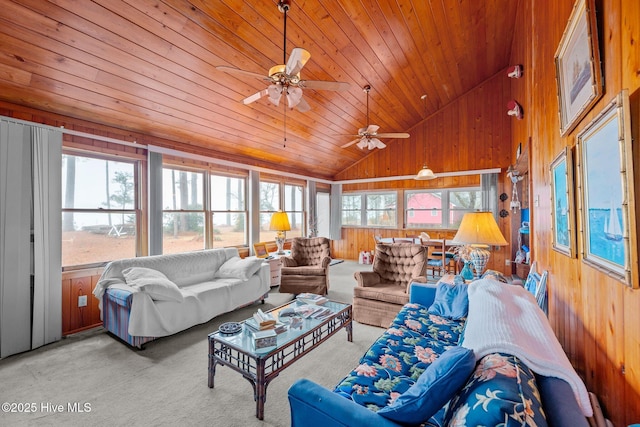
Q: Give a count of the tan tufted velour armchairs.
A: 2